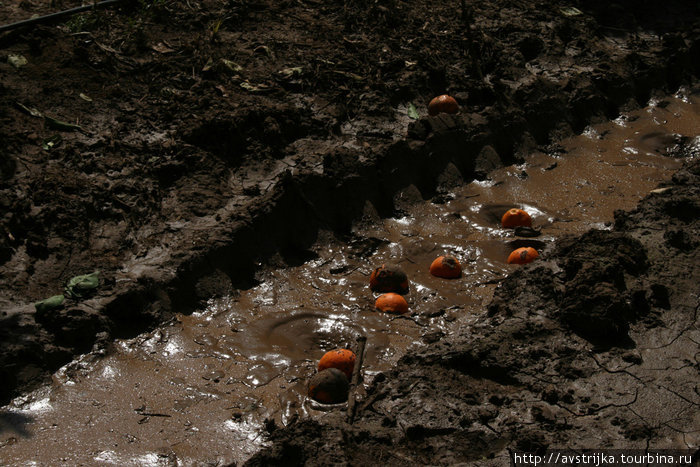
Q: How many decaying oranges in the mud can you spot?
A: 8